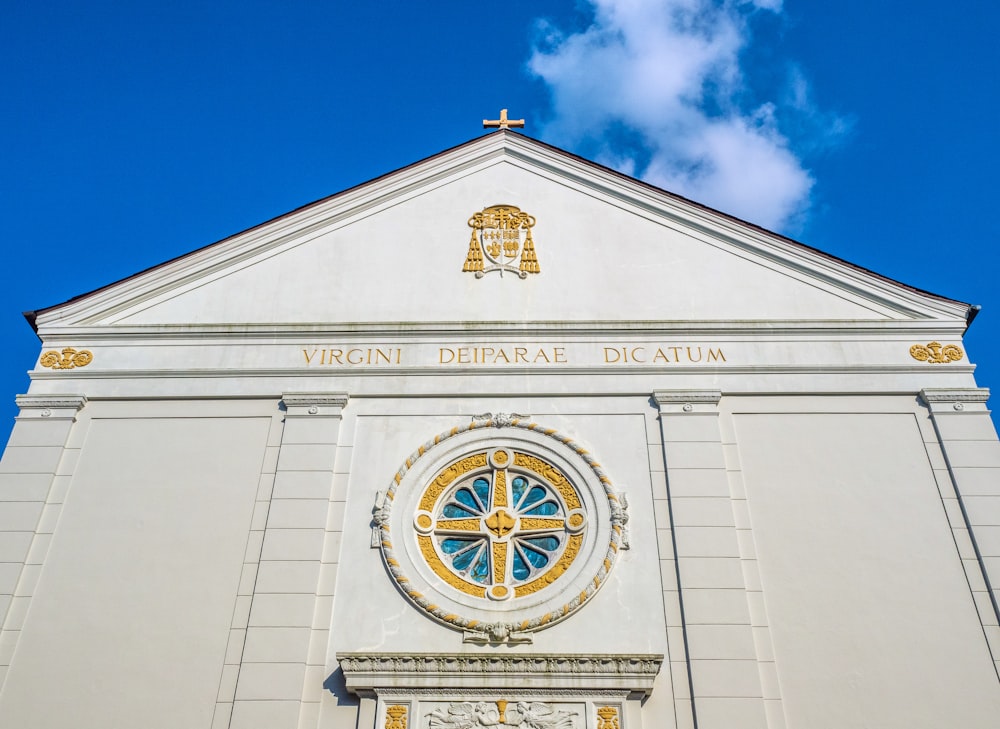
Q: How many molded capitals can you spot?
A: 4